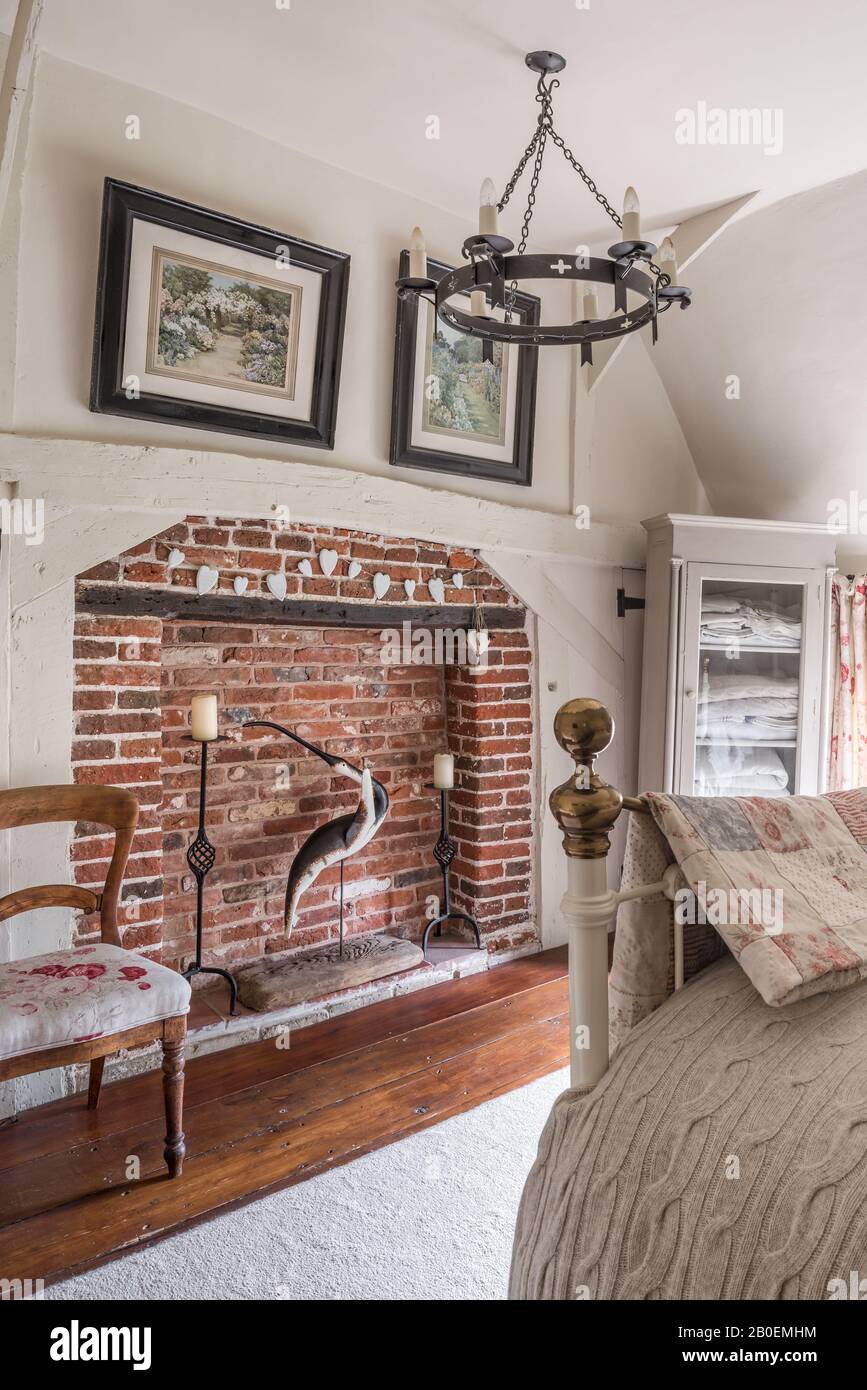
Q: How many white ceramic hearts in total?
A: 12